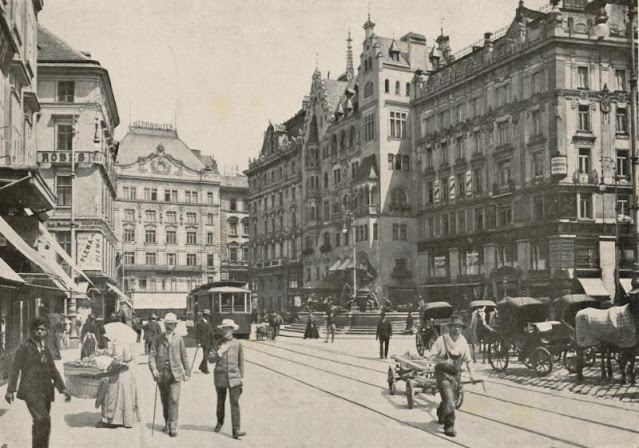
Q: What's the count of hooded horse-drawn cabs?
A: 4